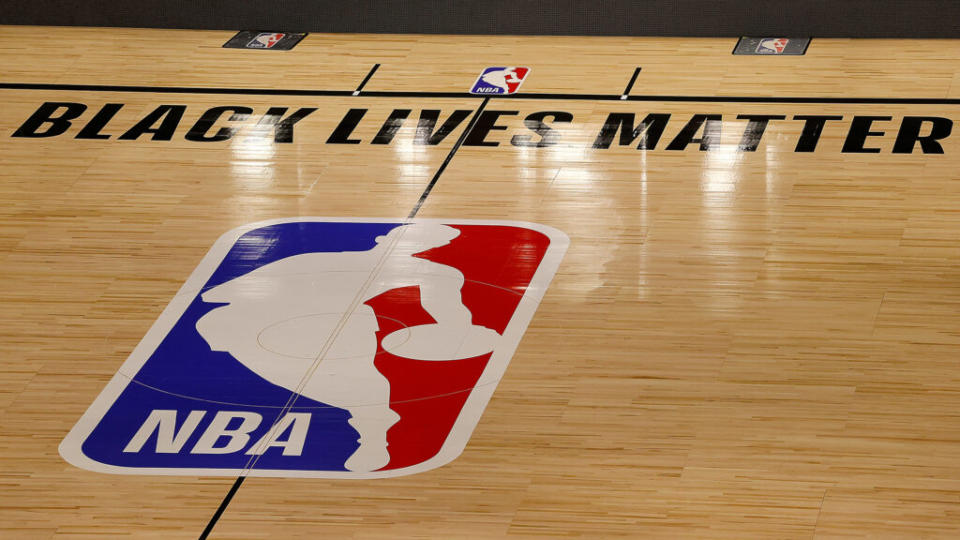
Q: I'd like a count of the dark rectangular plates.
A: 2